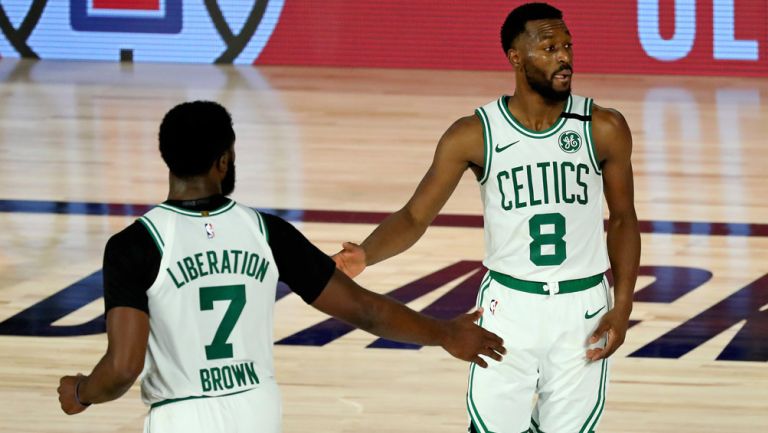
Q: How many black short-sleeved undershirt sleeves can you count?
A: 2